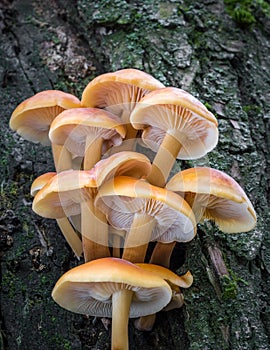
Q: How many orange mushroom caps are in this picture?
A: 11